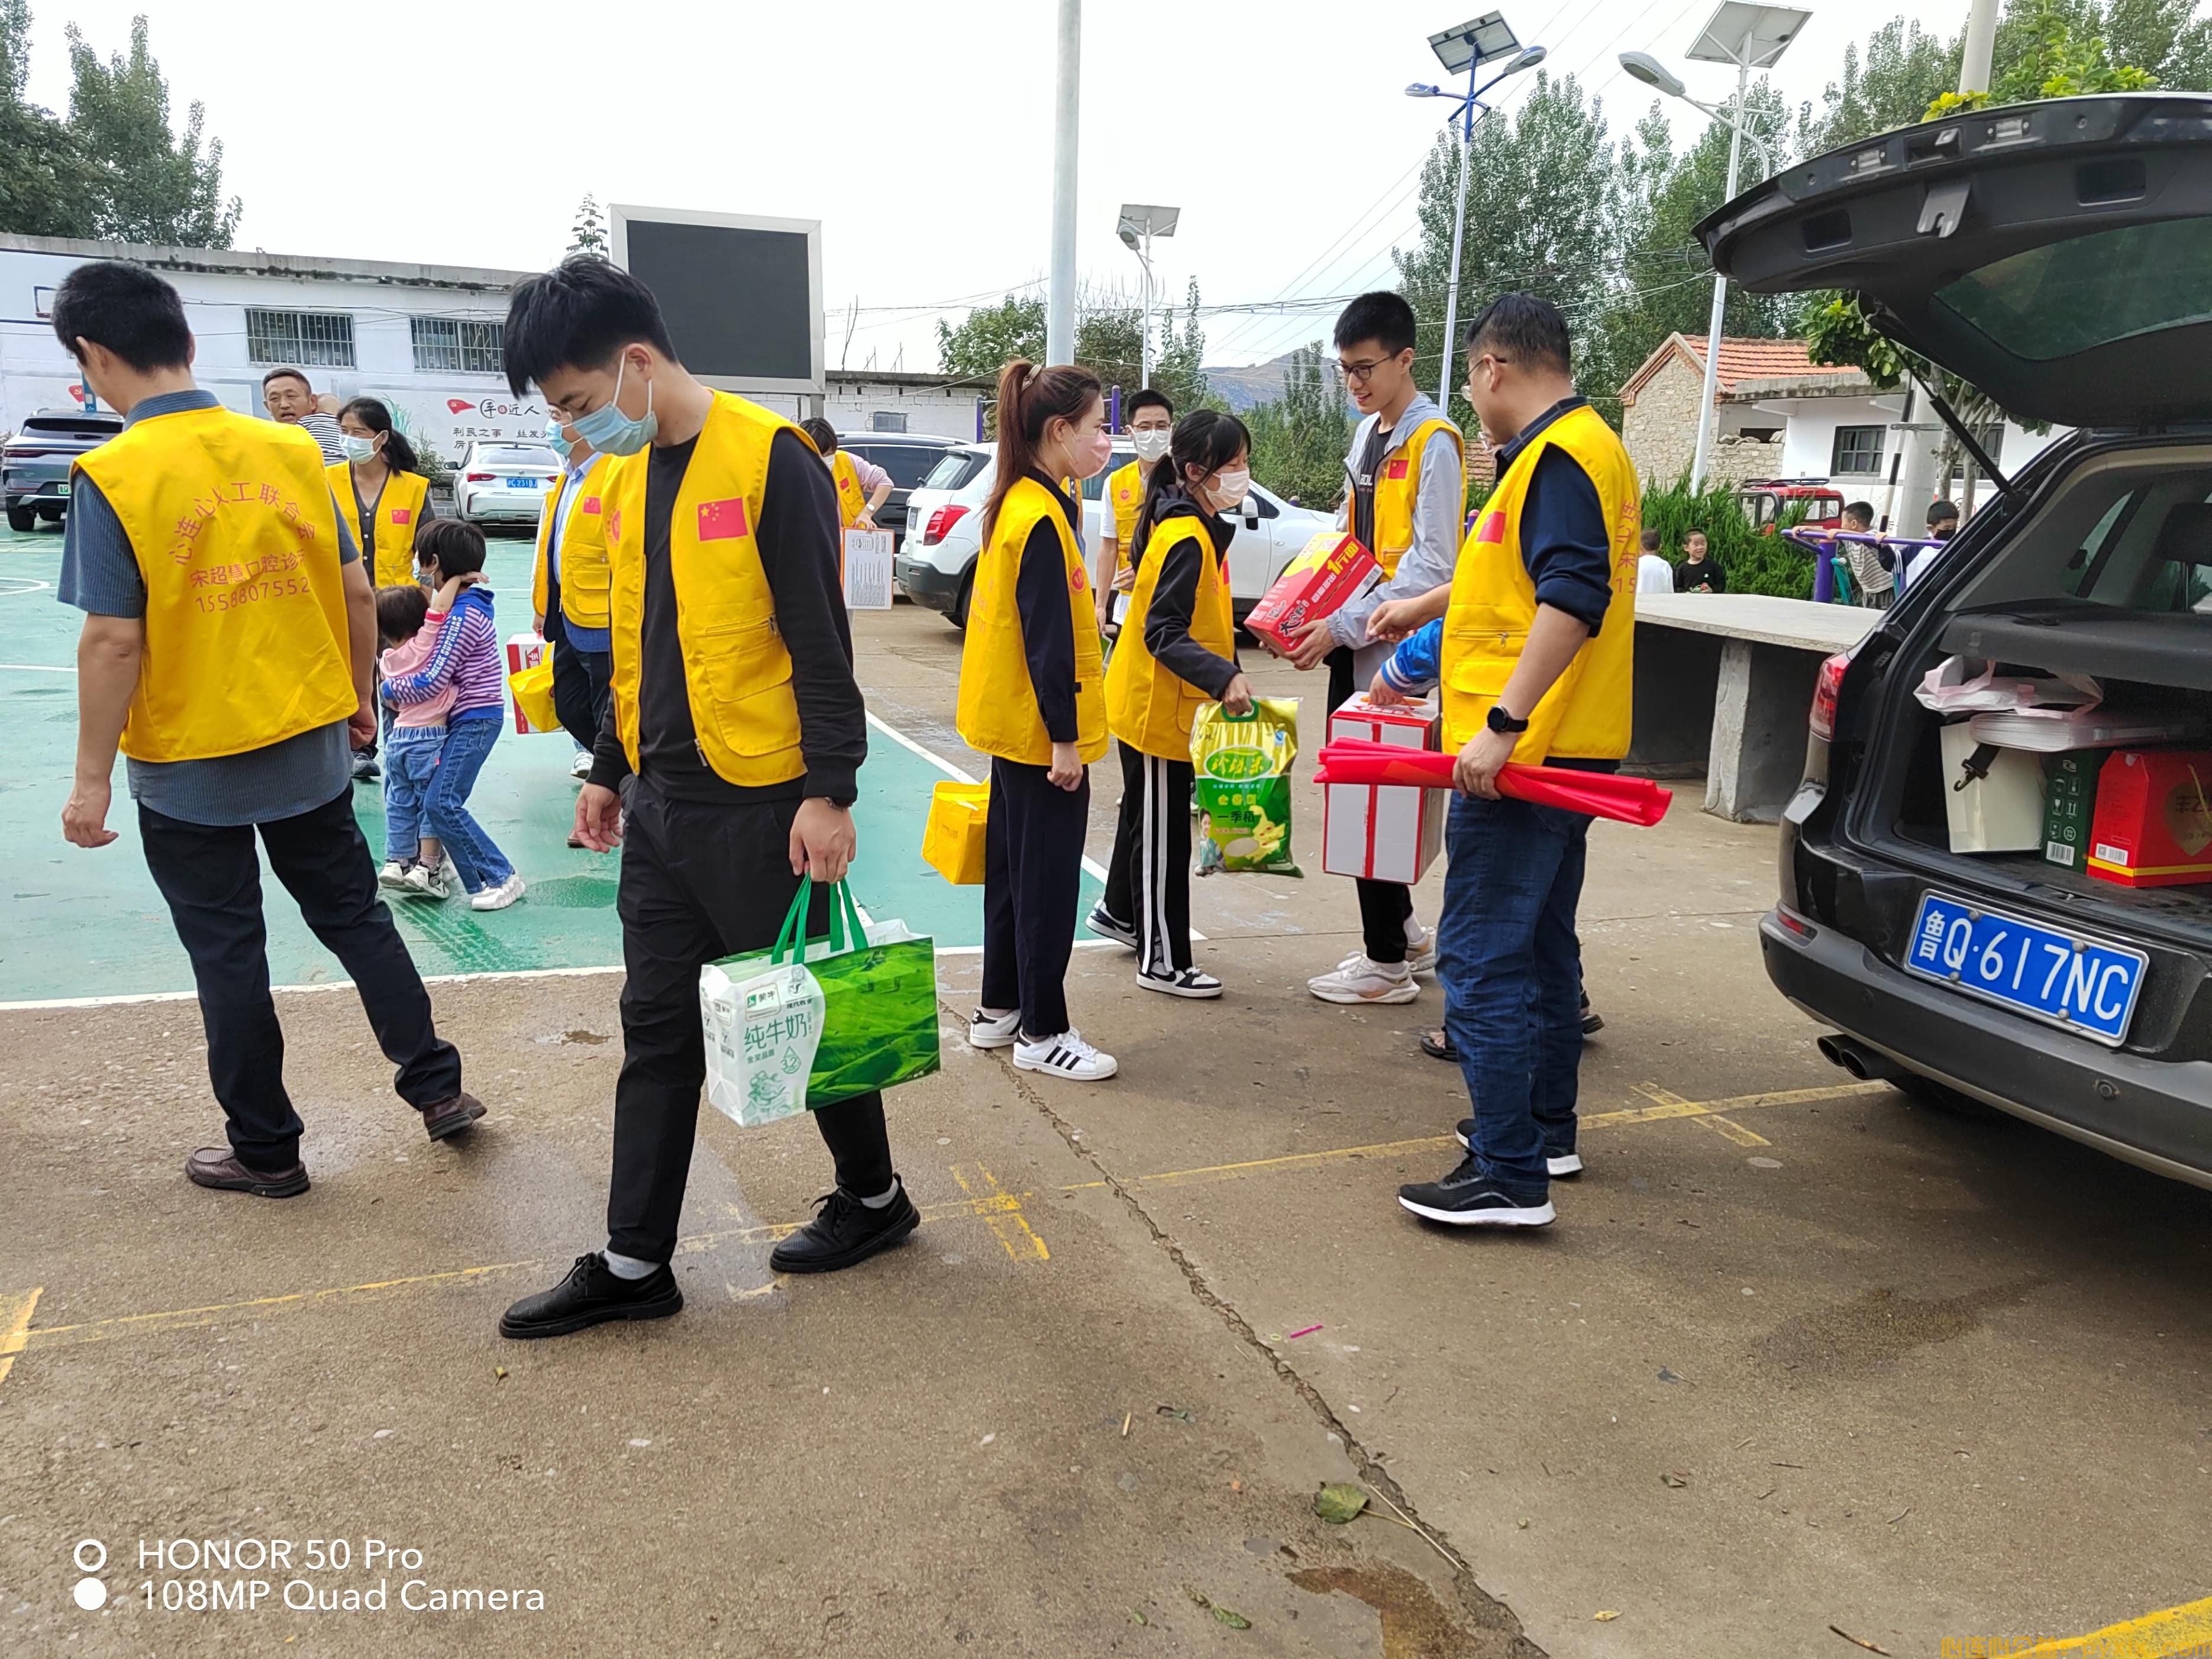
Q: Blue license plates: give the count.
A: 2